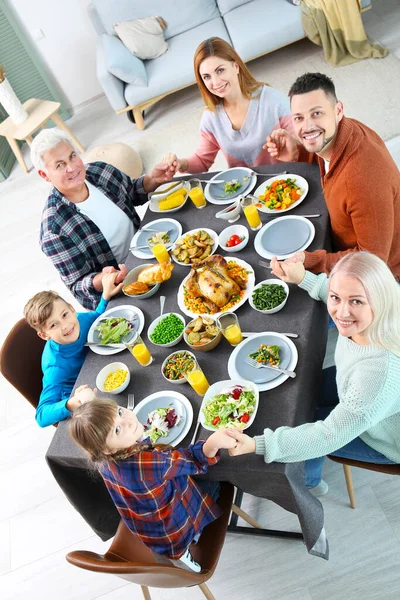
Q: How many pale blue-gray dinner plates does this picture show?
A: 6